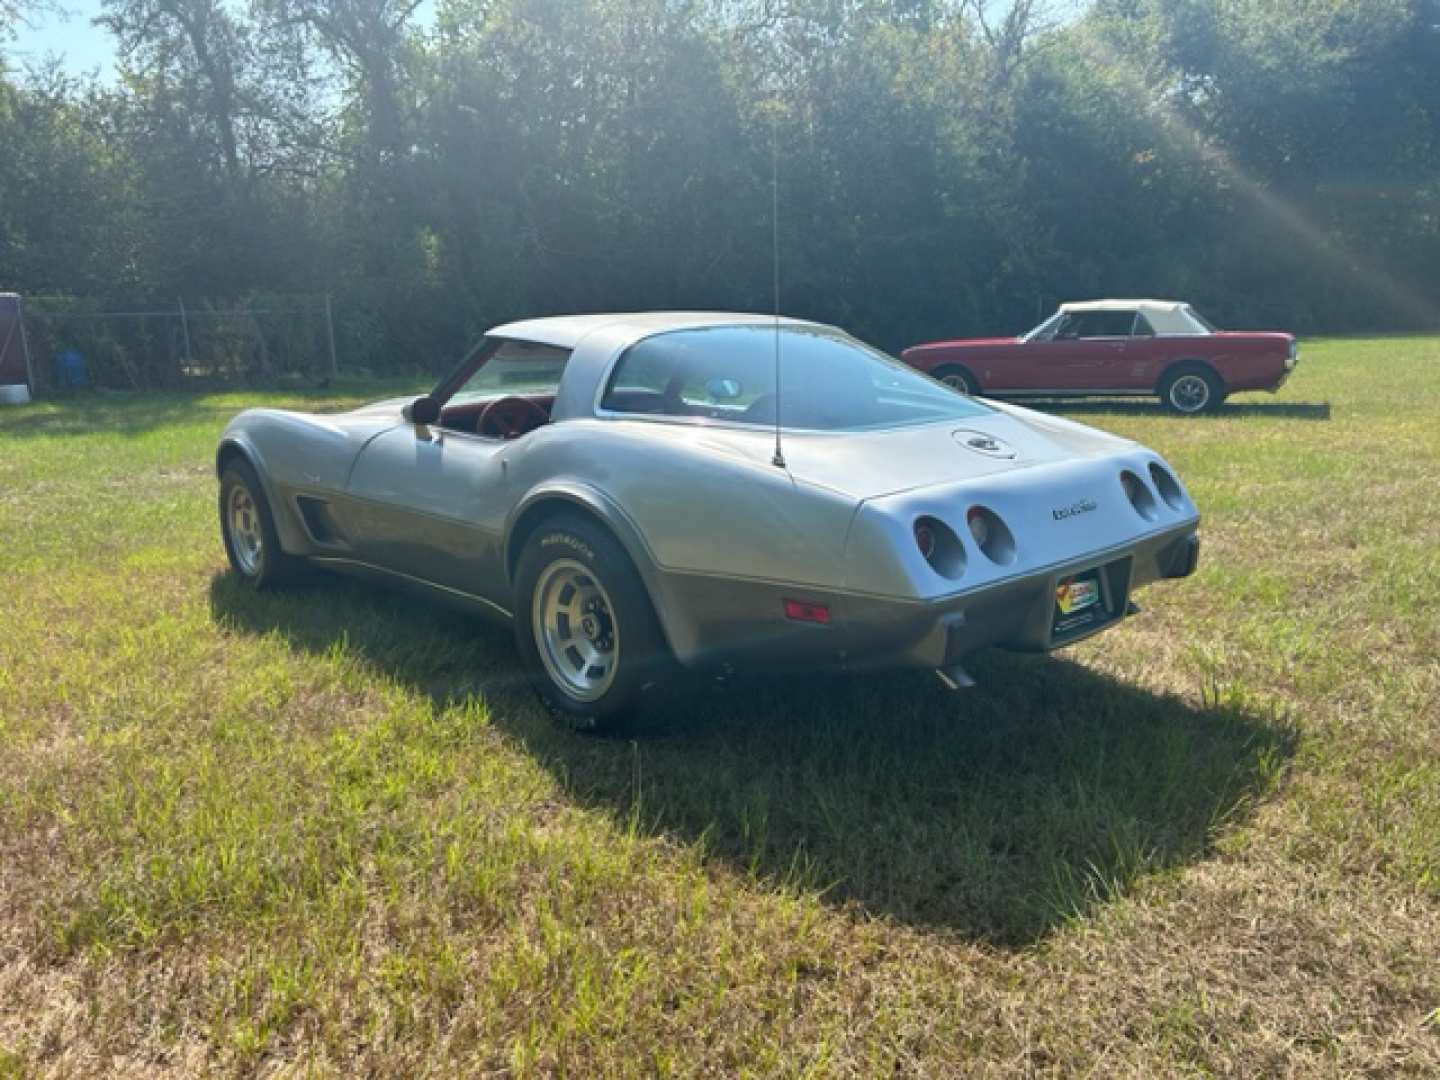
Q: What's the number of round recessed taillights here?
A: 4